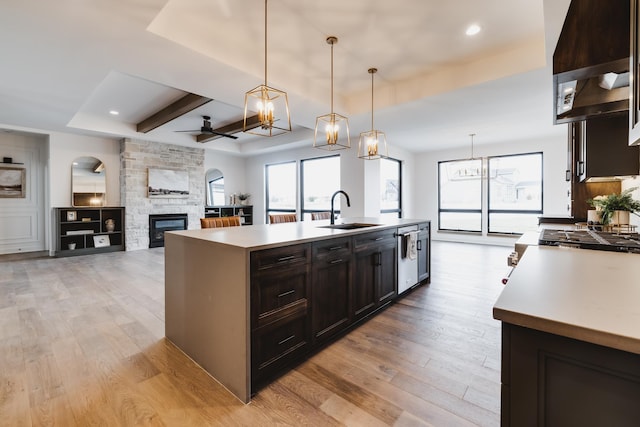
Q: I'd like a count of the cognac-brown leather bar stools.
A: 3